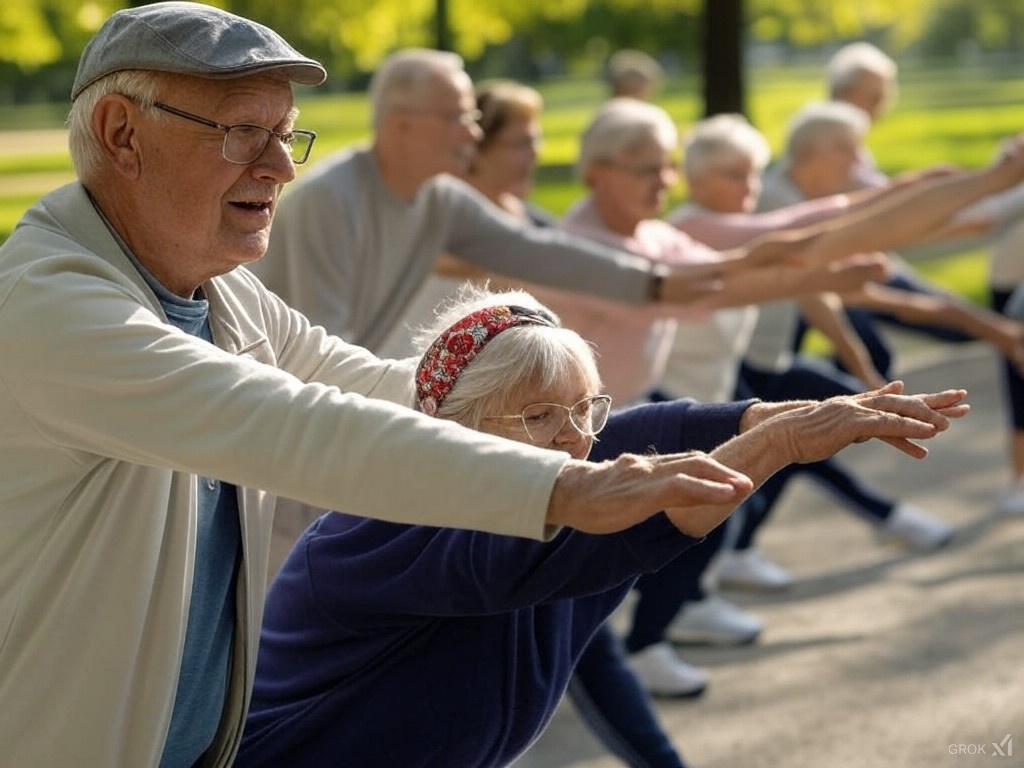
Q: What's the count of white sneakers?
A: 5